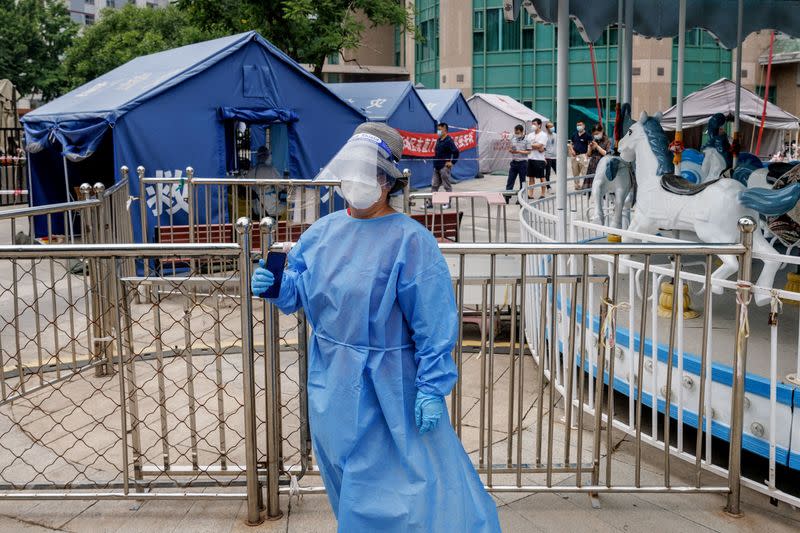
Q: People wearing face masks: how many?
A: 7